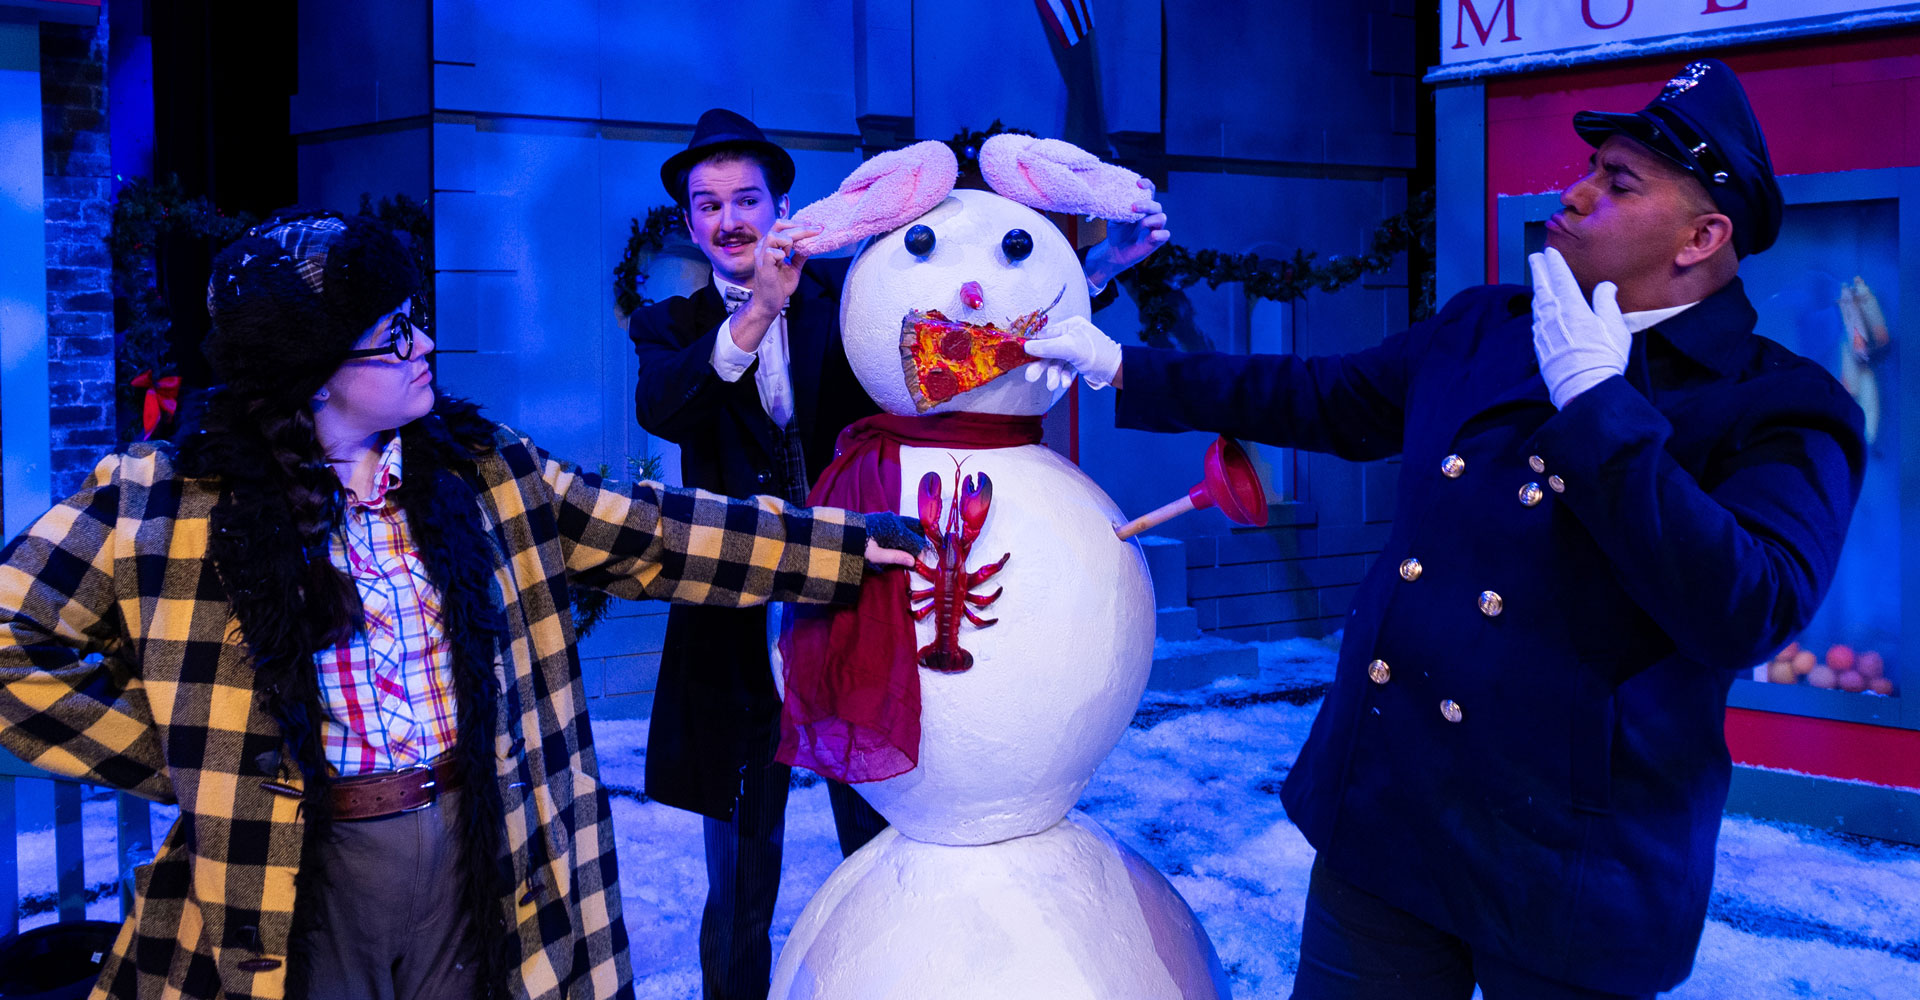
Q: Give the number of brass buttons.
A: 8